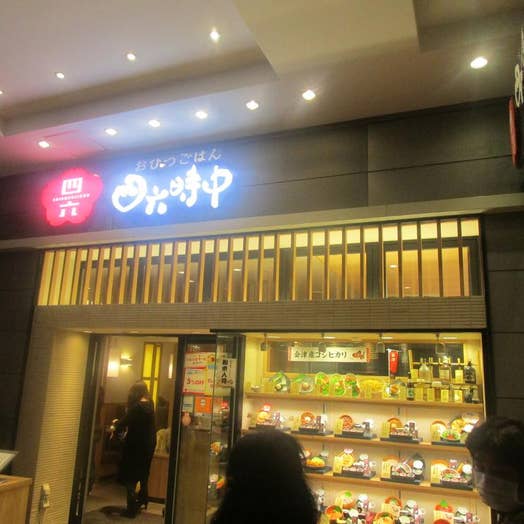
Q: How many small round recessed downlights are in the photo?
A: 11